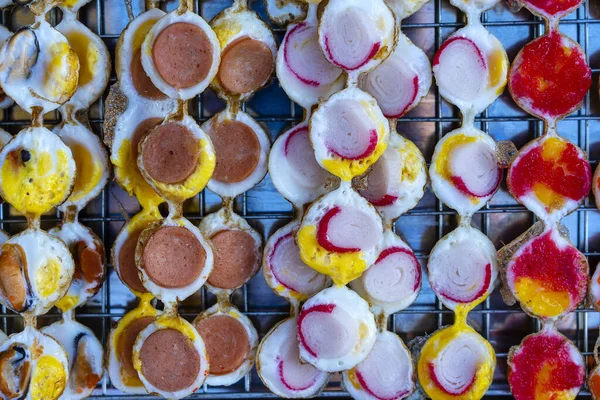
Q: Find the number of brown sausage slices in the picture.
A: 12